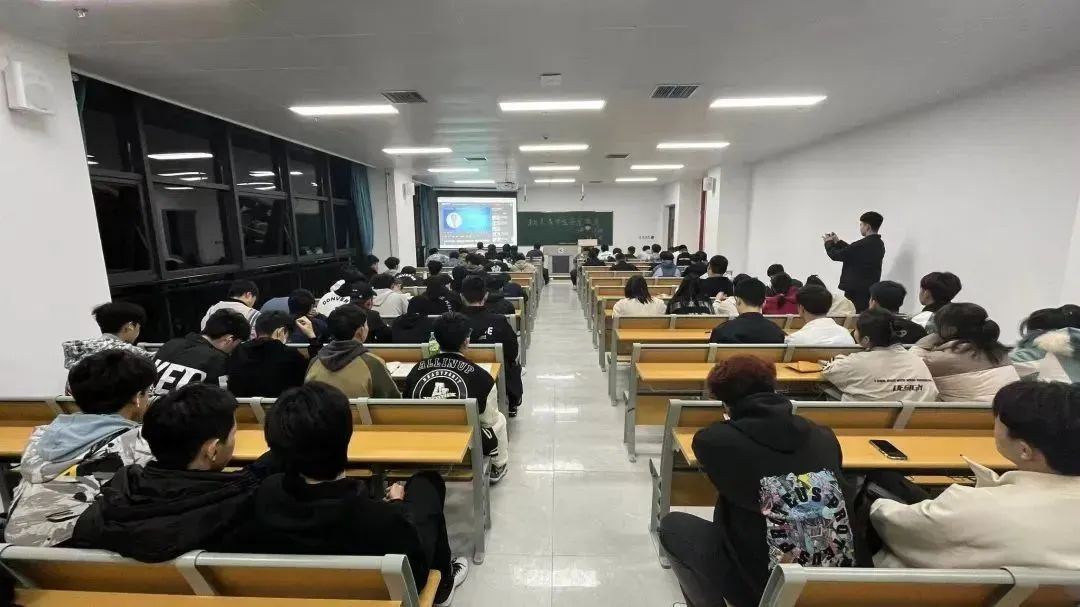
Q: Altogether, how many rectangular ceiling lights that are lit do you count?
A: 12